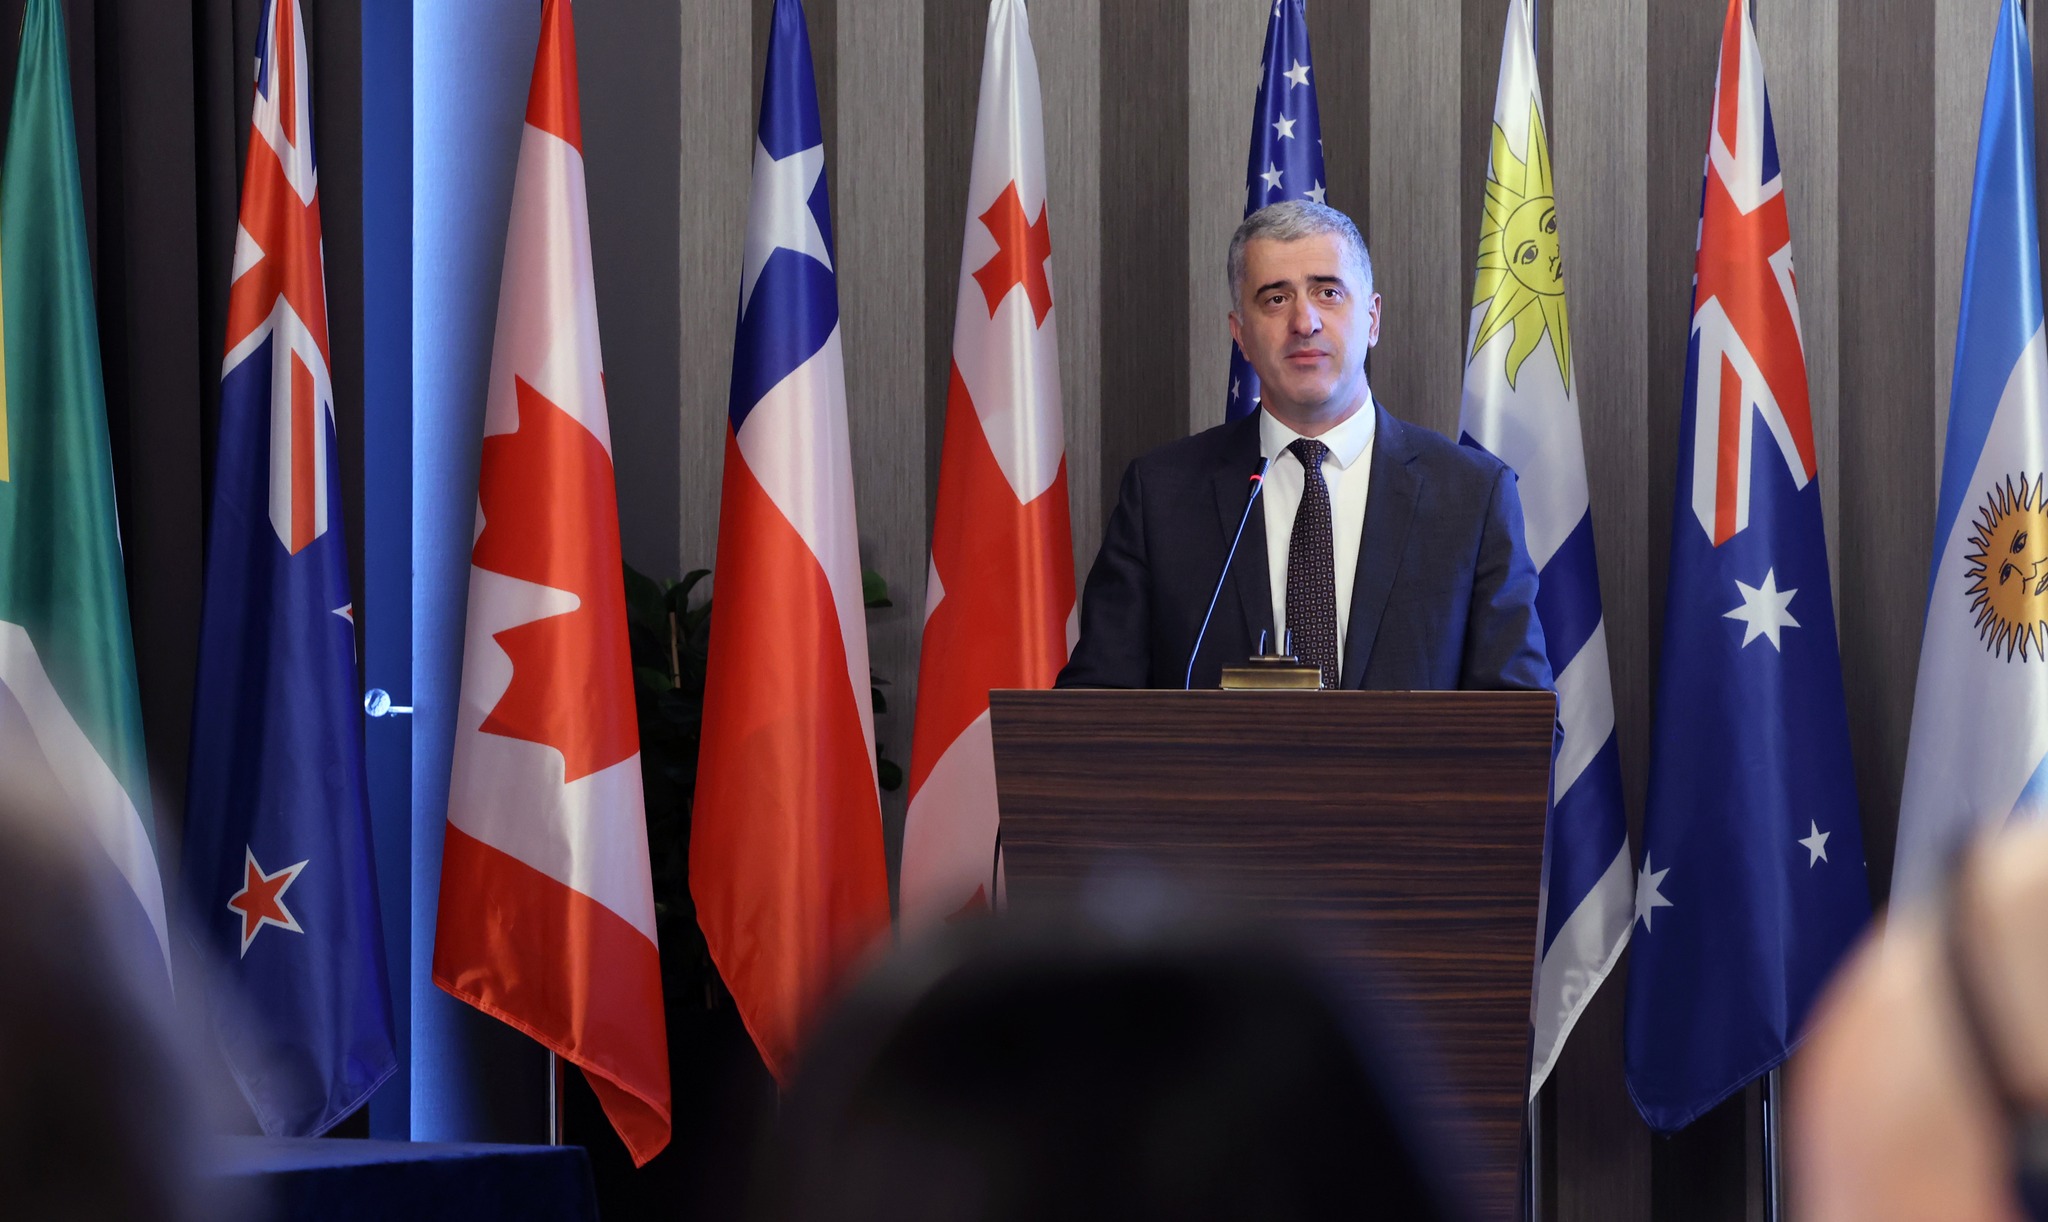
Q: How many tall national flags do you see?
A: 9